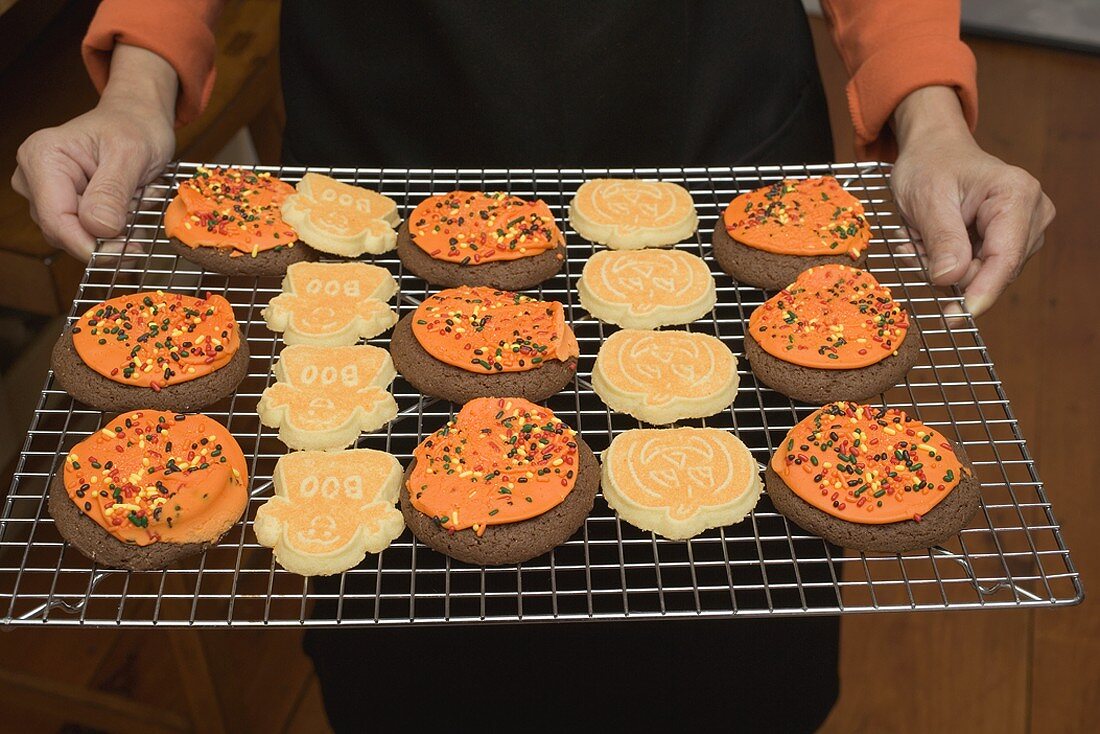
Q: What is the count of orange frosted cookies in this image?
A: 9